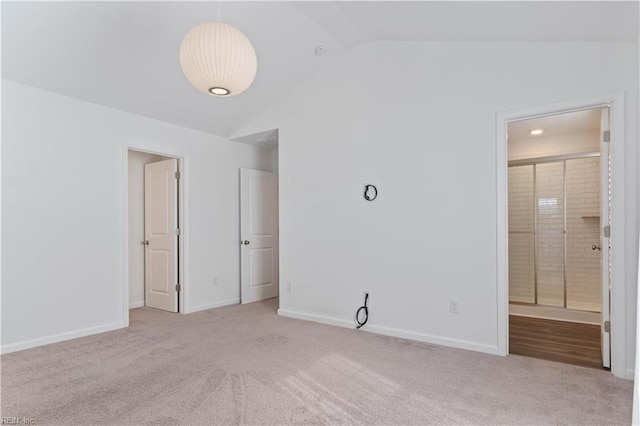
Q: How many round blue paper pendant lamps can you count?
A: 0